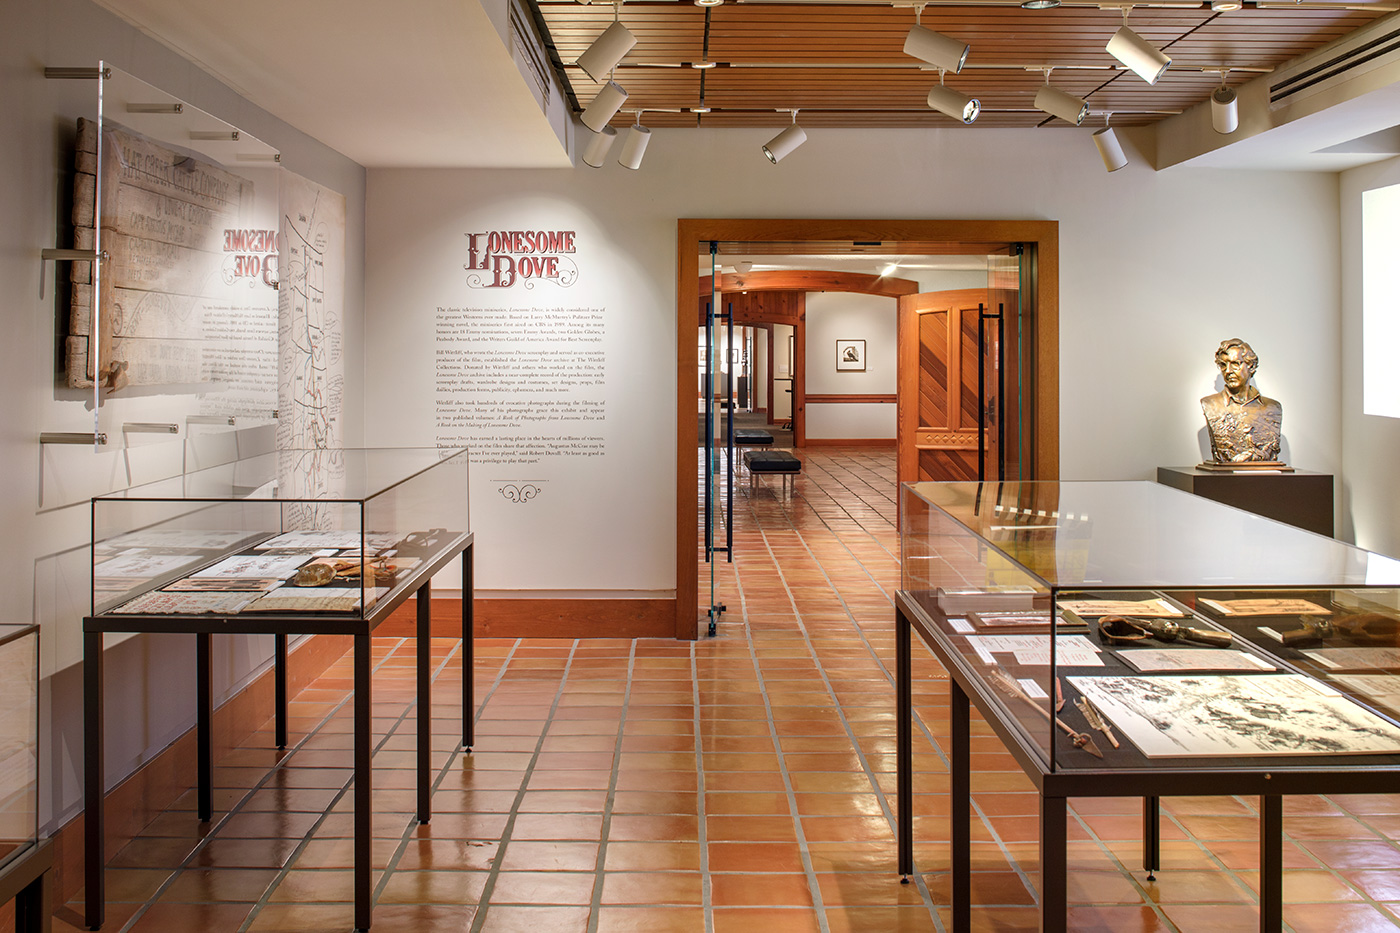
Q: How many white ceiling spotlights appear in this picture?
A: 11